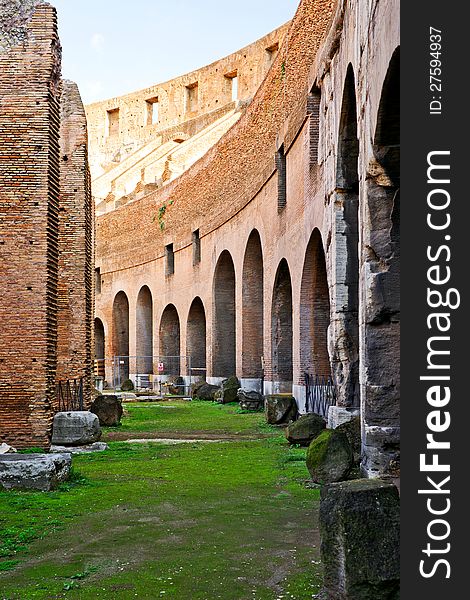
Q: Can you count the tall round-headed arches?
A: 11